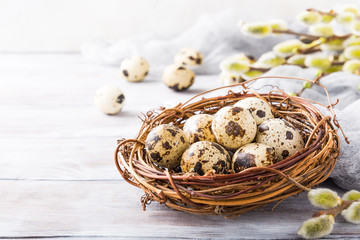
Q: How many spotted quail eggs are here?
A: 11